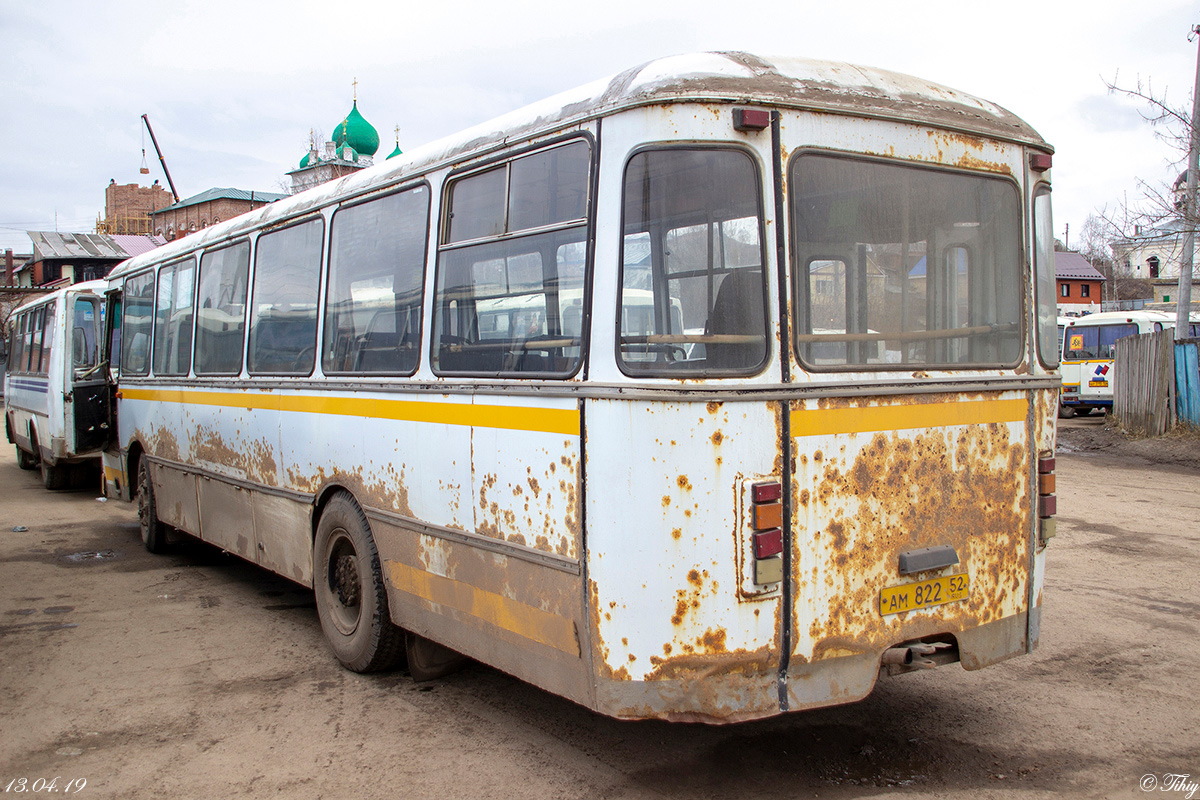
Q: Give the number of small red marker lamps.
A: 2